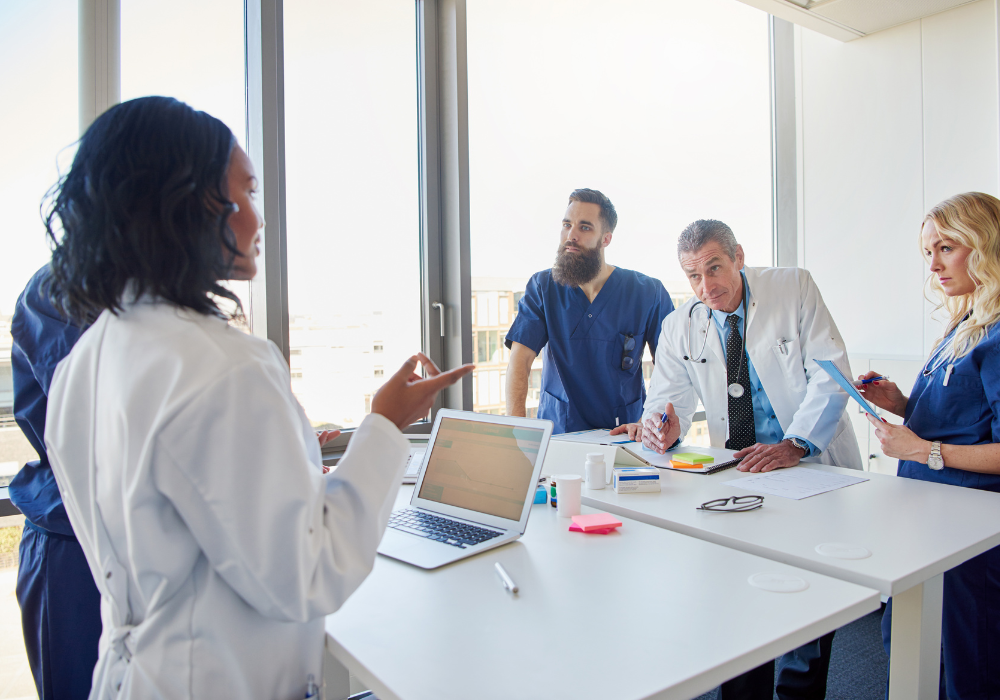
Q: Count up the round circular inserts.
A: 2